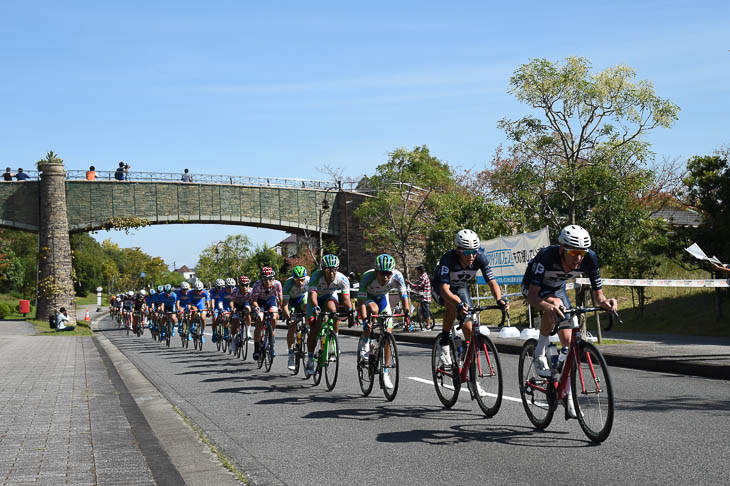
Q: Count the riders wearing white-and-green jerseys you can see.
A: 3